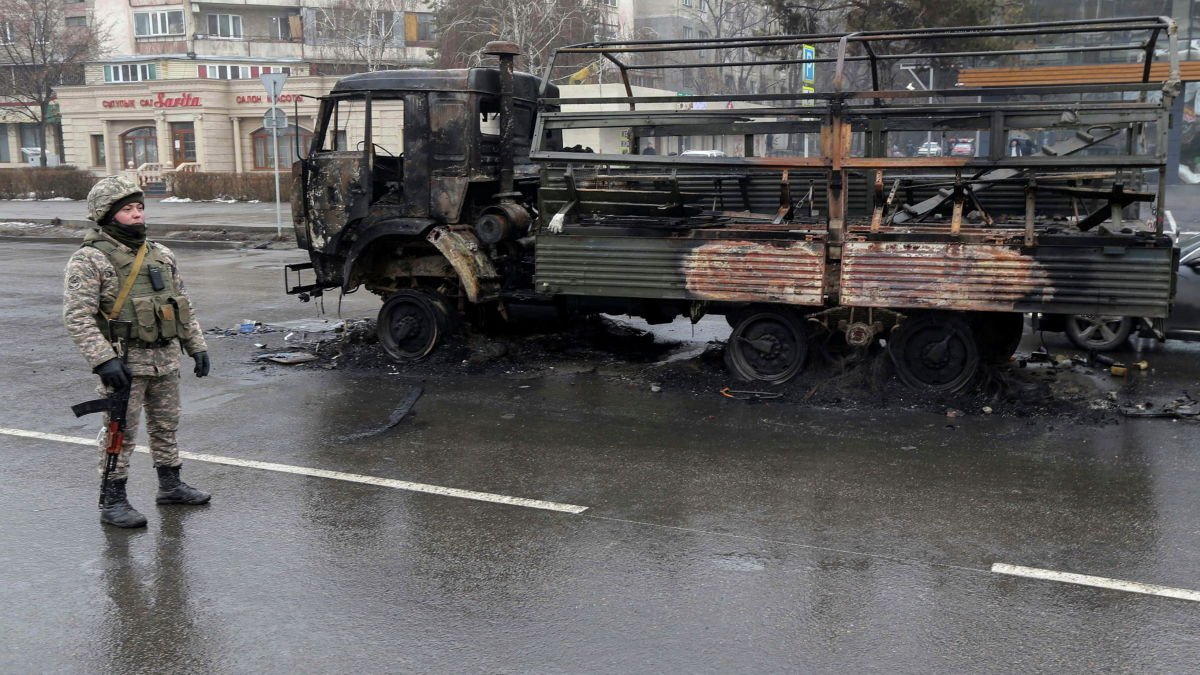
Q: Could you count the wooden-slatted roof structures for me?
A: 1